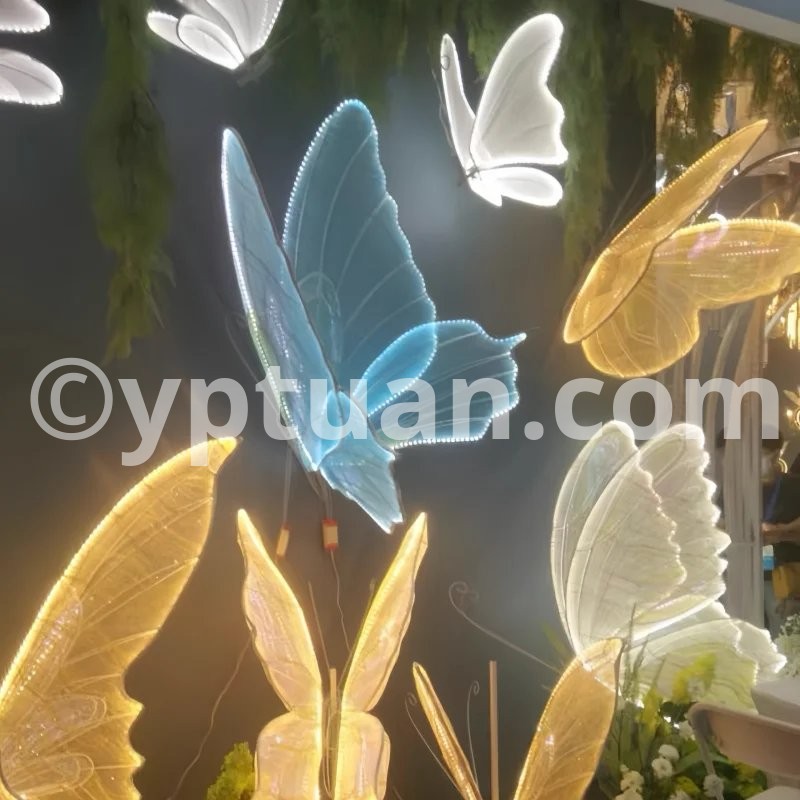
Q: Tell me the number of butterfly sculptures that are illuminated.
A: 9